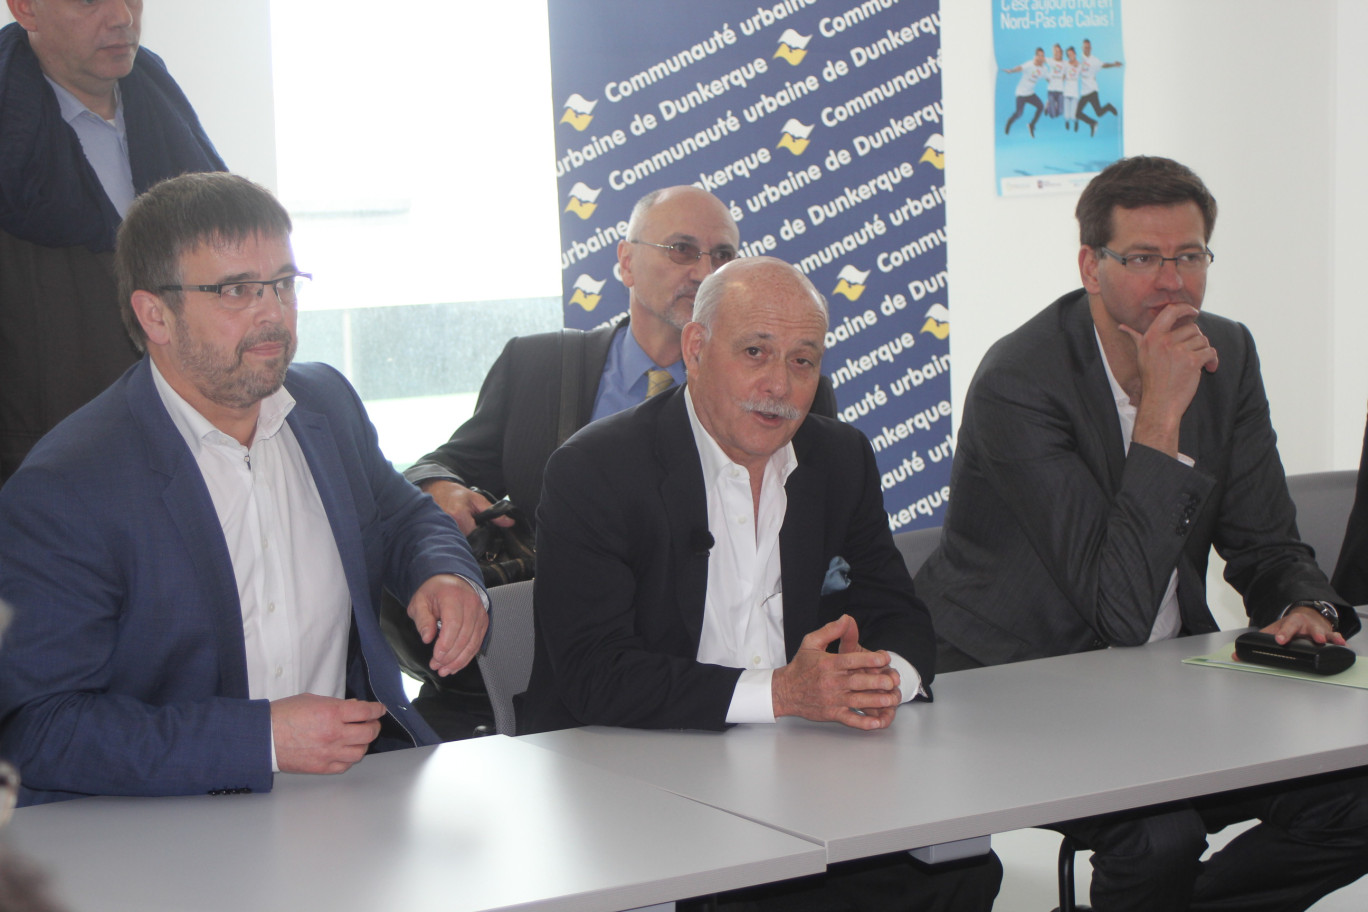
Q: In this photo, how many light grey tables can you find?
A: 2